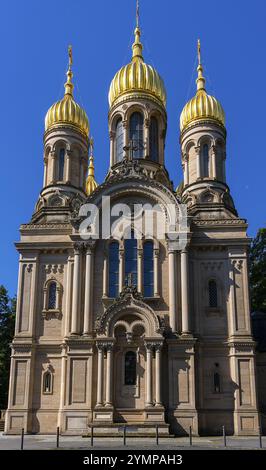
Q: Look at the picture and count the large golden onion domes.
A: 3